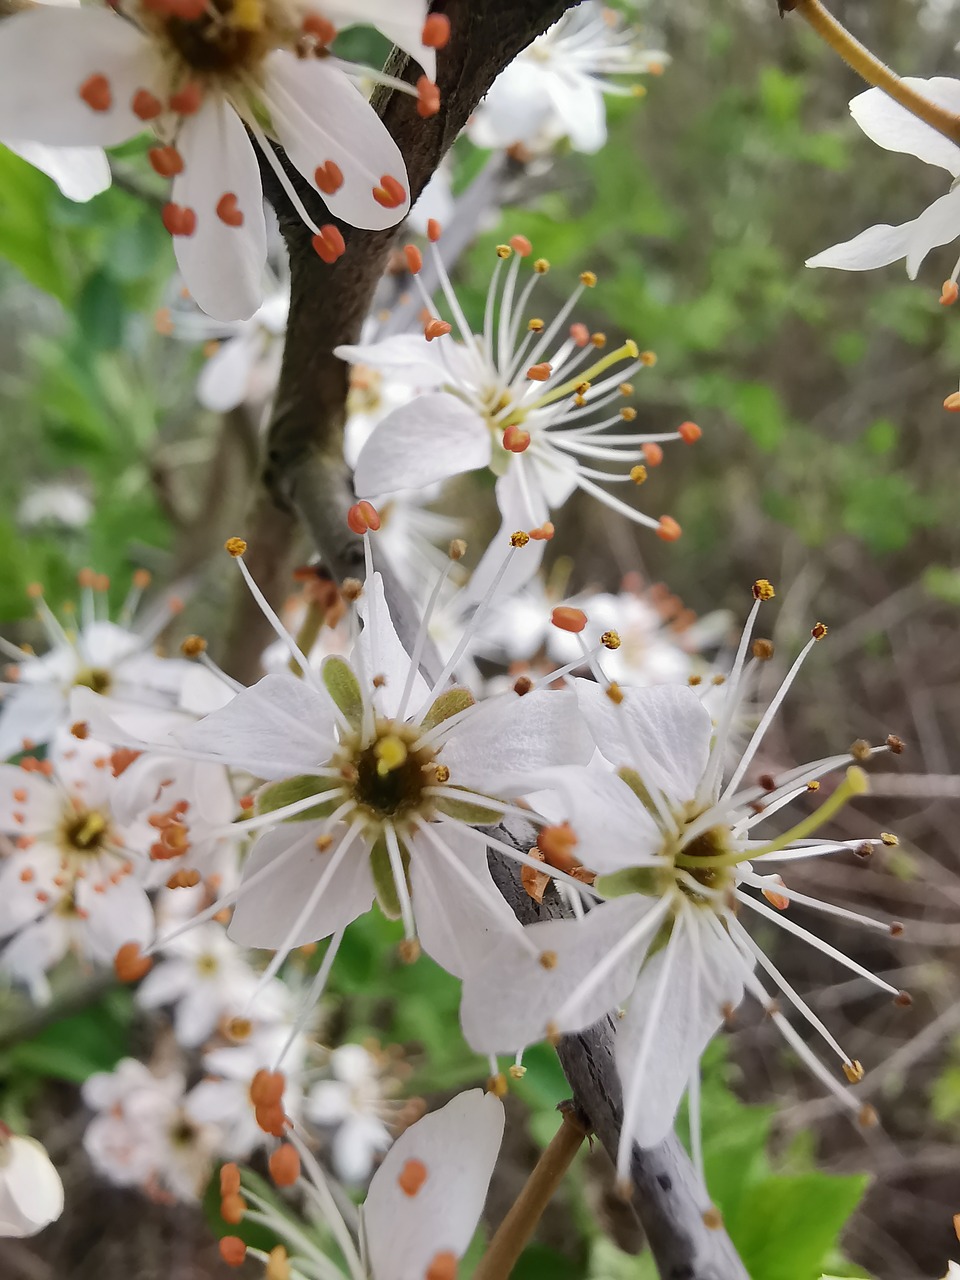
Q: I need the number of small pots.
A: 0